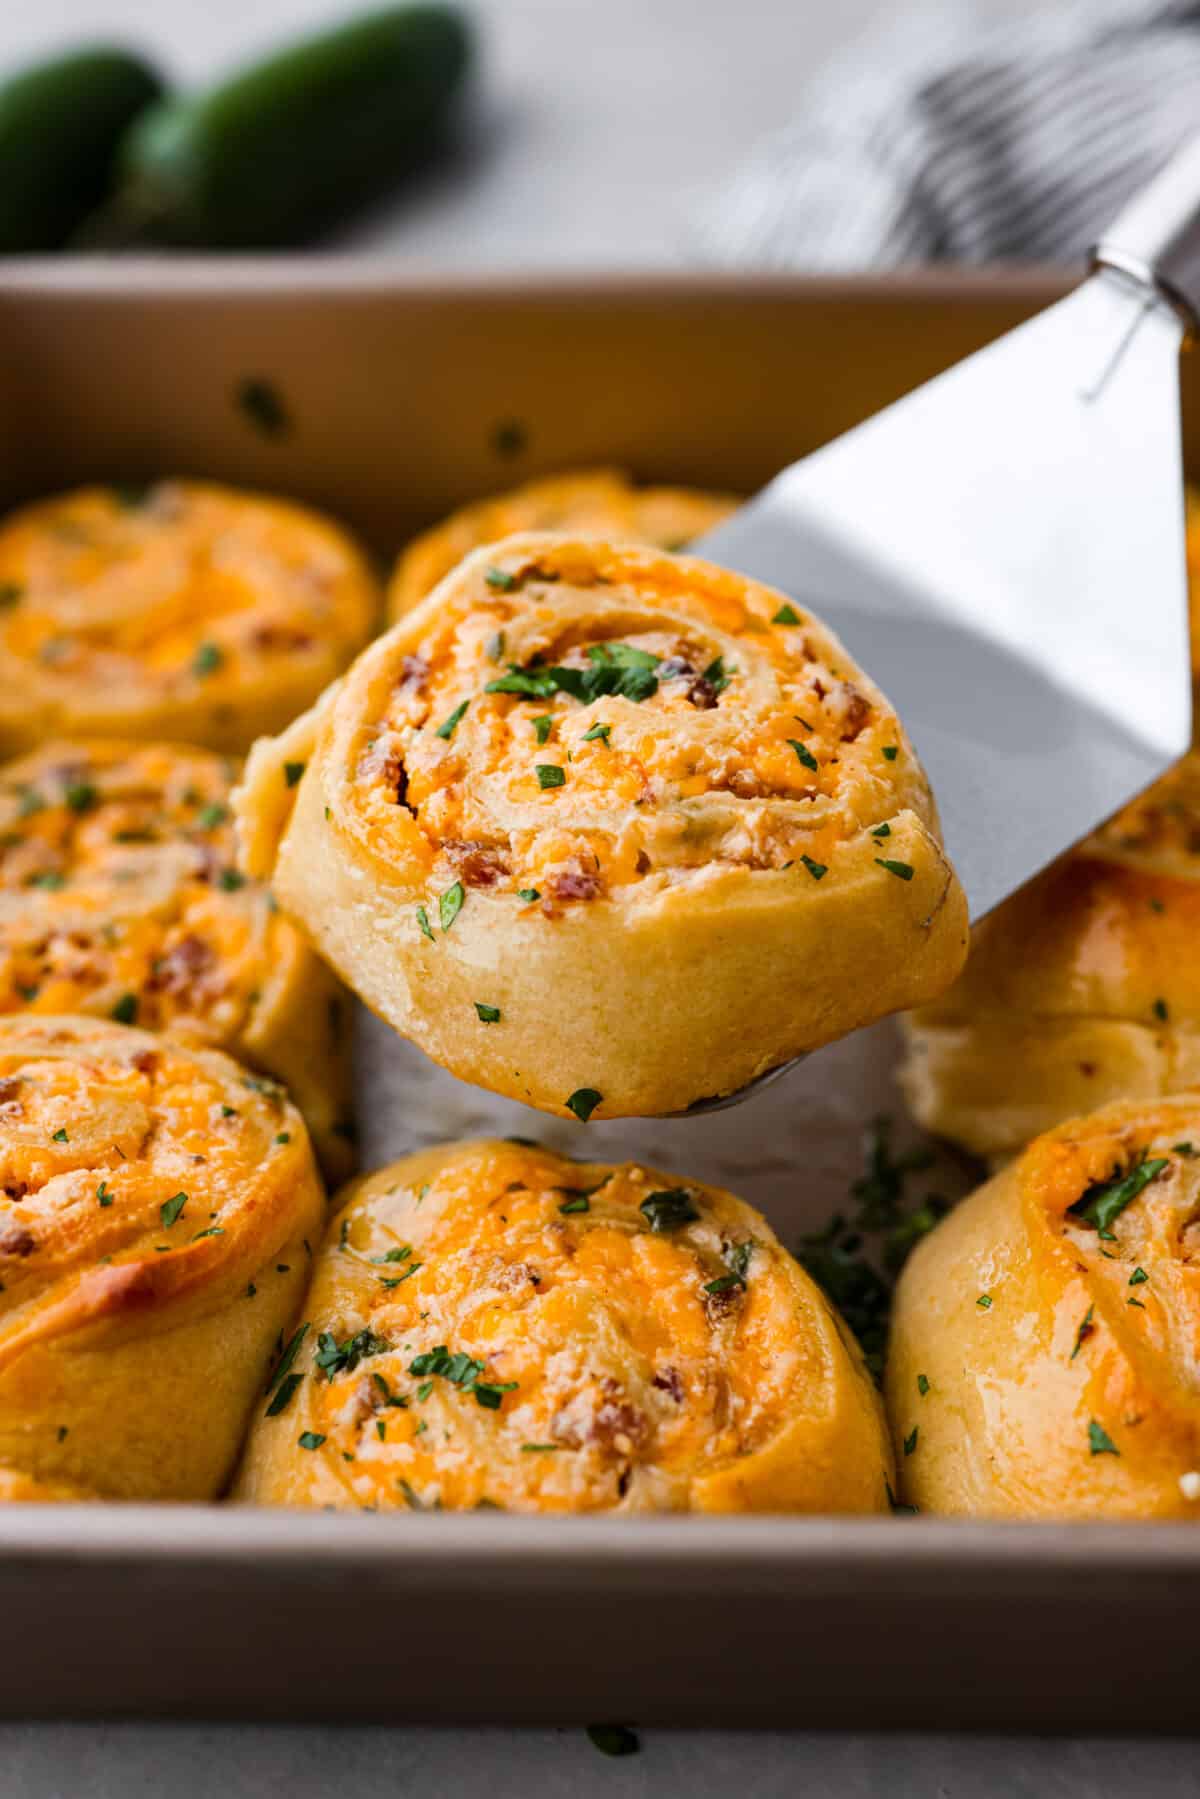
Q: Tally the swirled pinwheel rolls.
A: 9